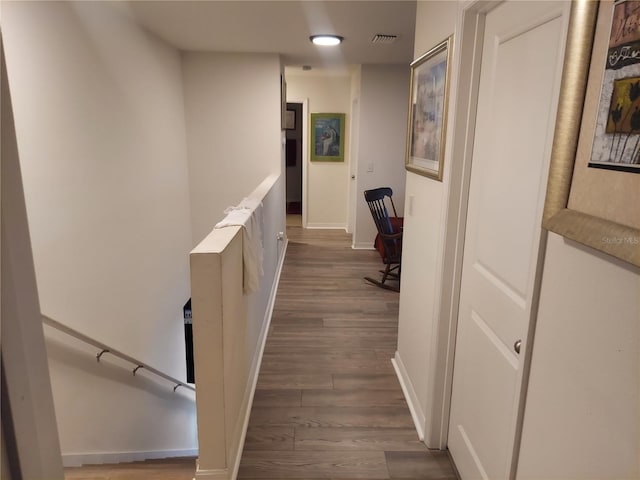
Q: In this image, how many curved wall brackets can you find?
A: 3